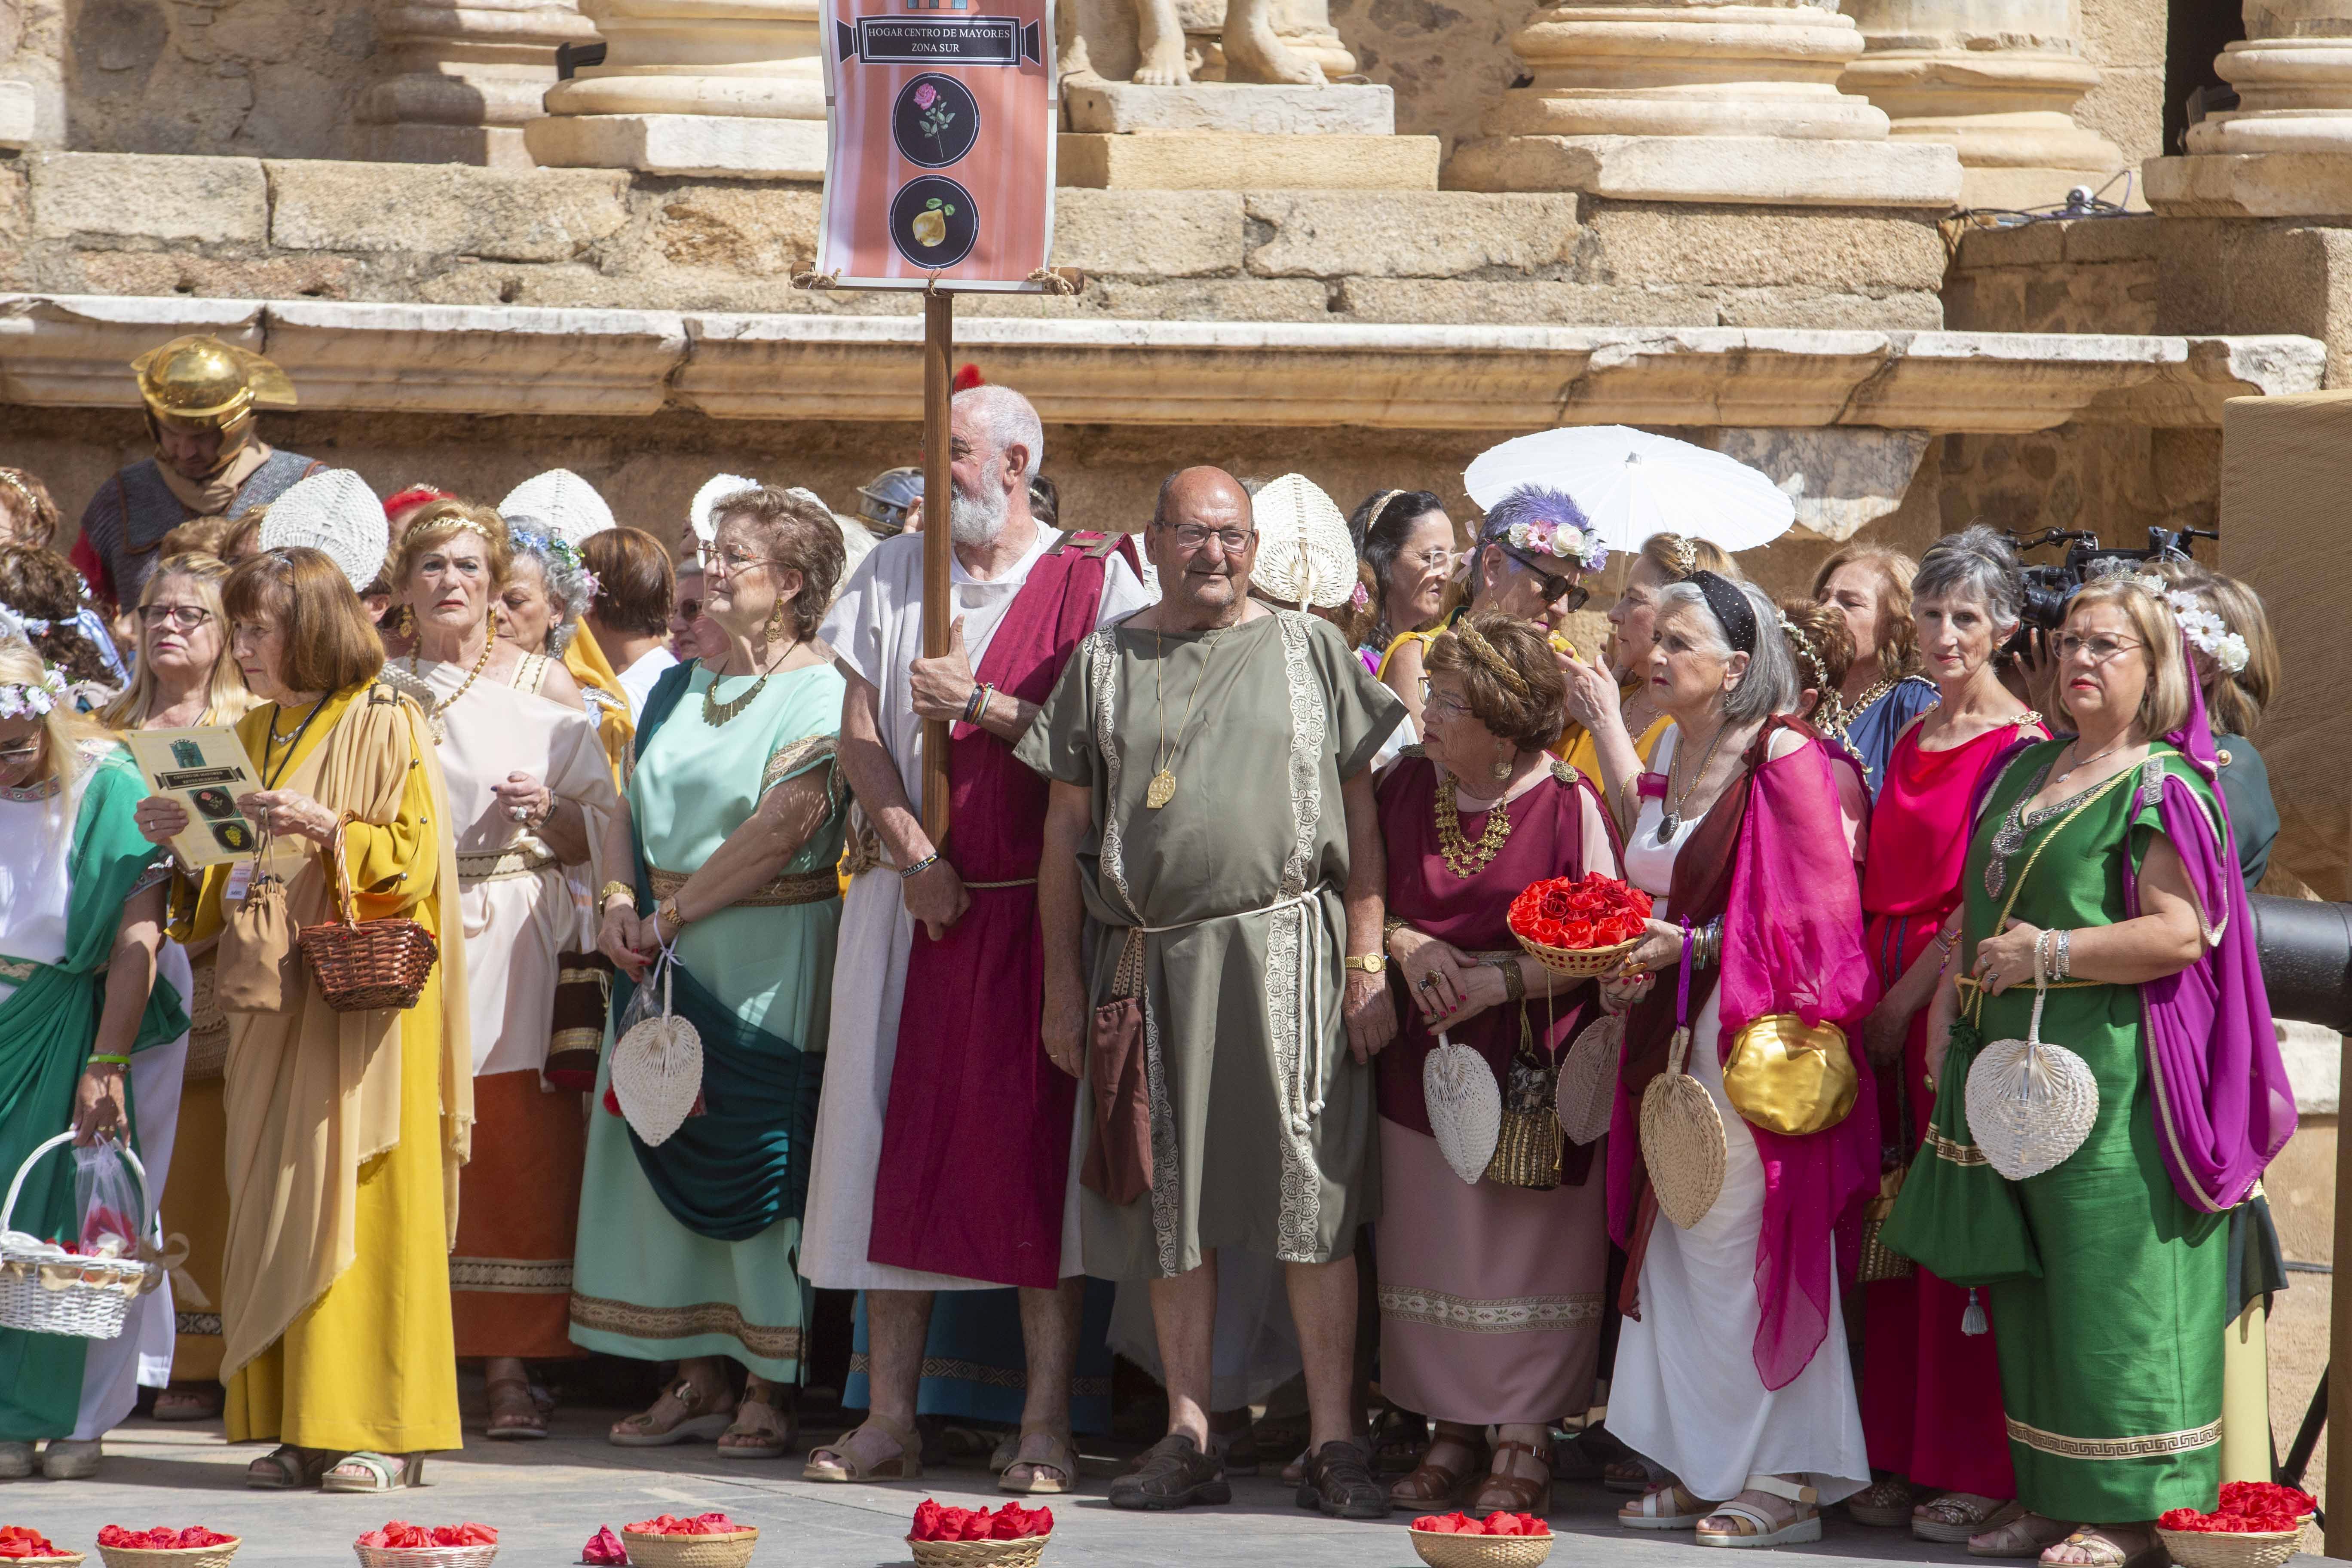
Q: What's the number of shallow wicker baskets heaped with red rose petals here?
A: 9